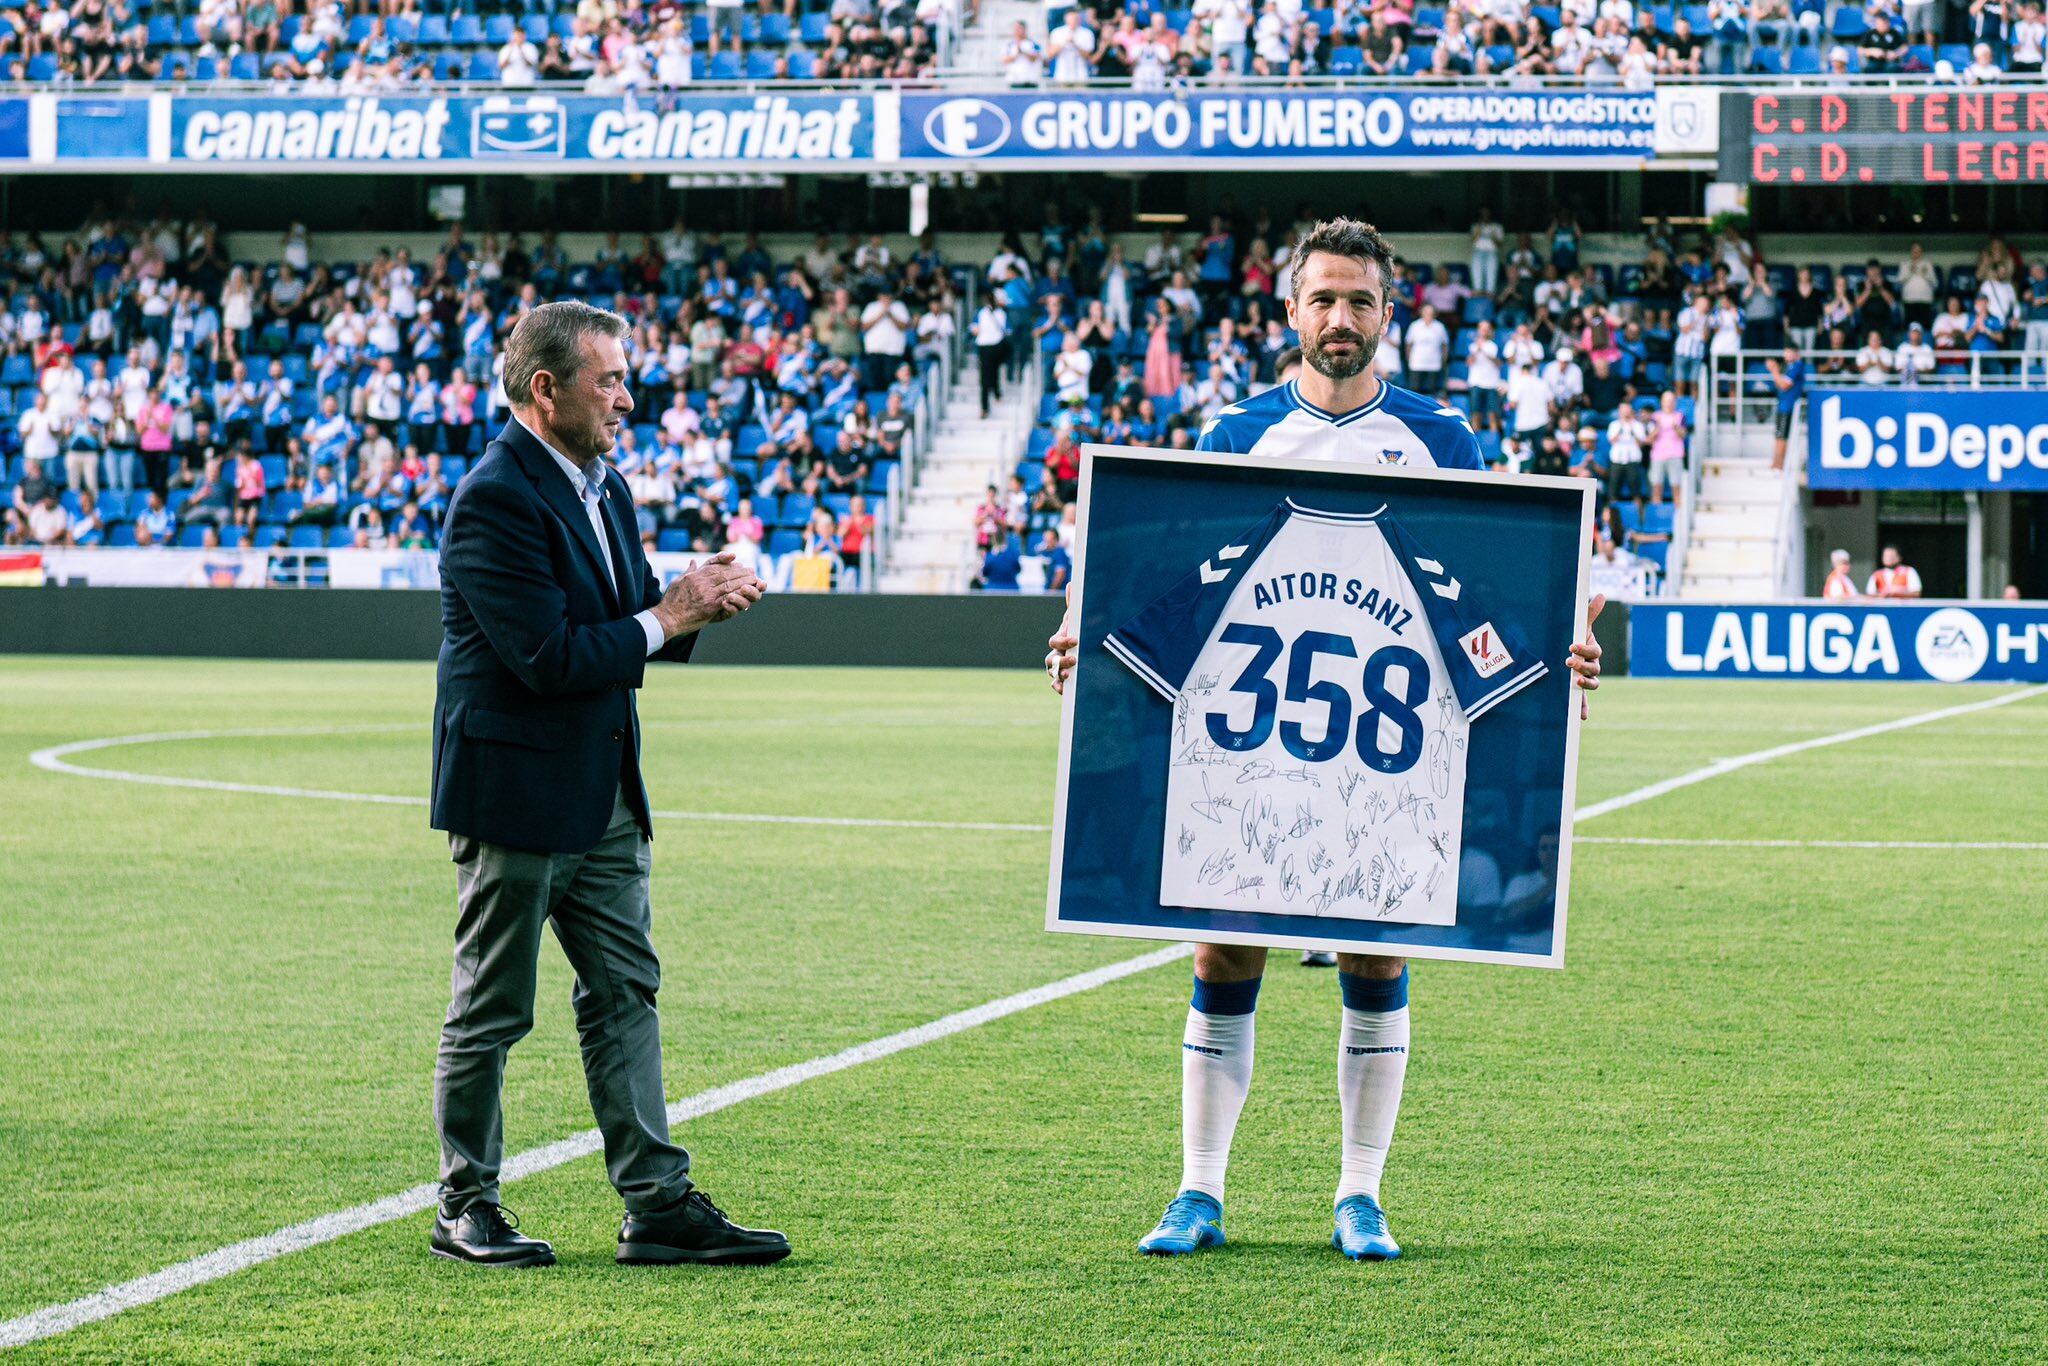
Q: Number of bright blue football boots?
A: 2